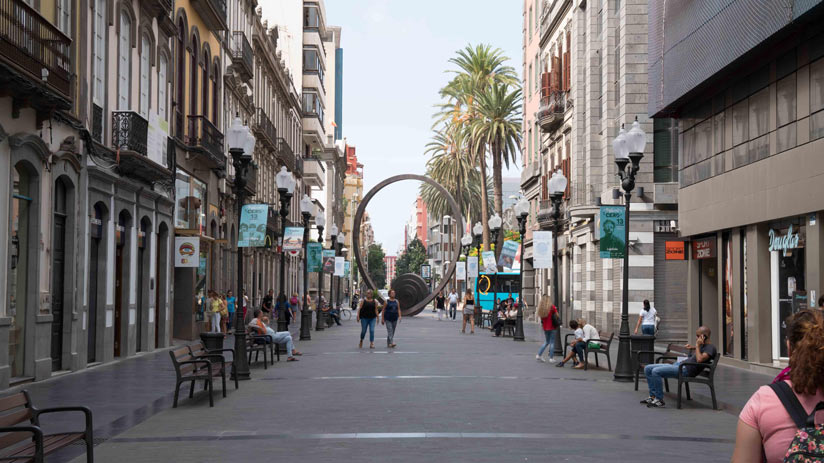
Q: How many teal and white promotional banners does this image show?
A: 12